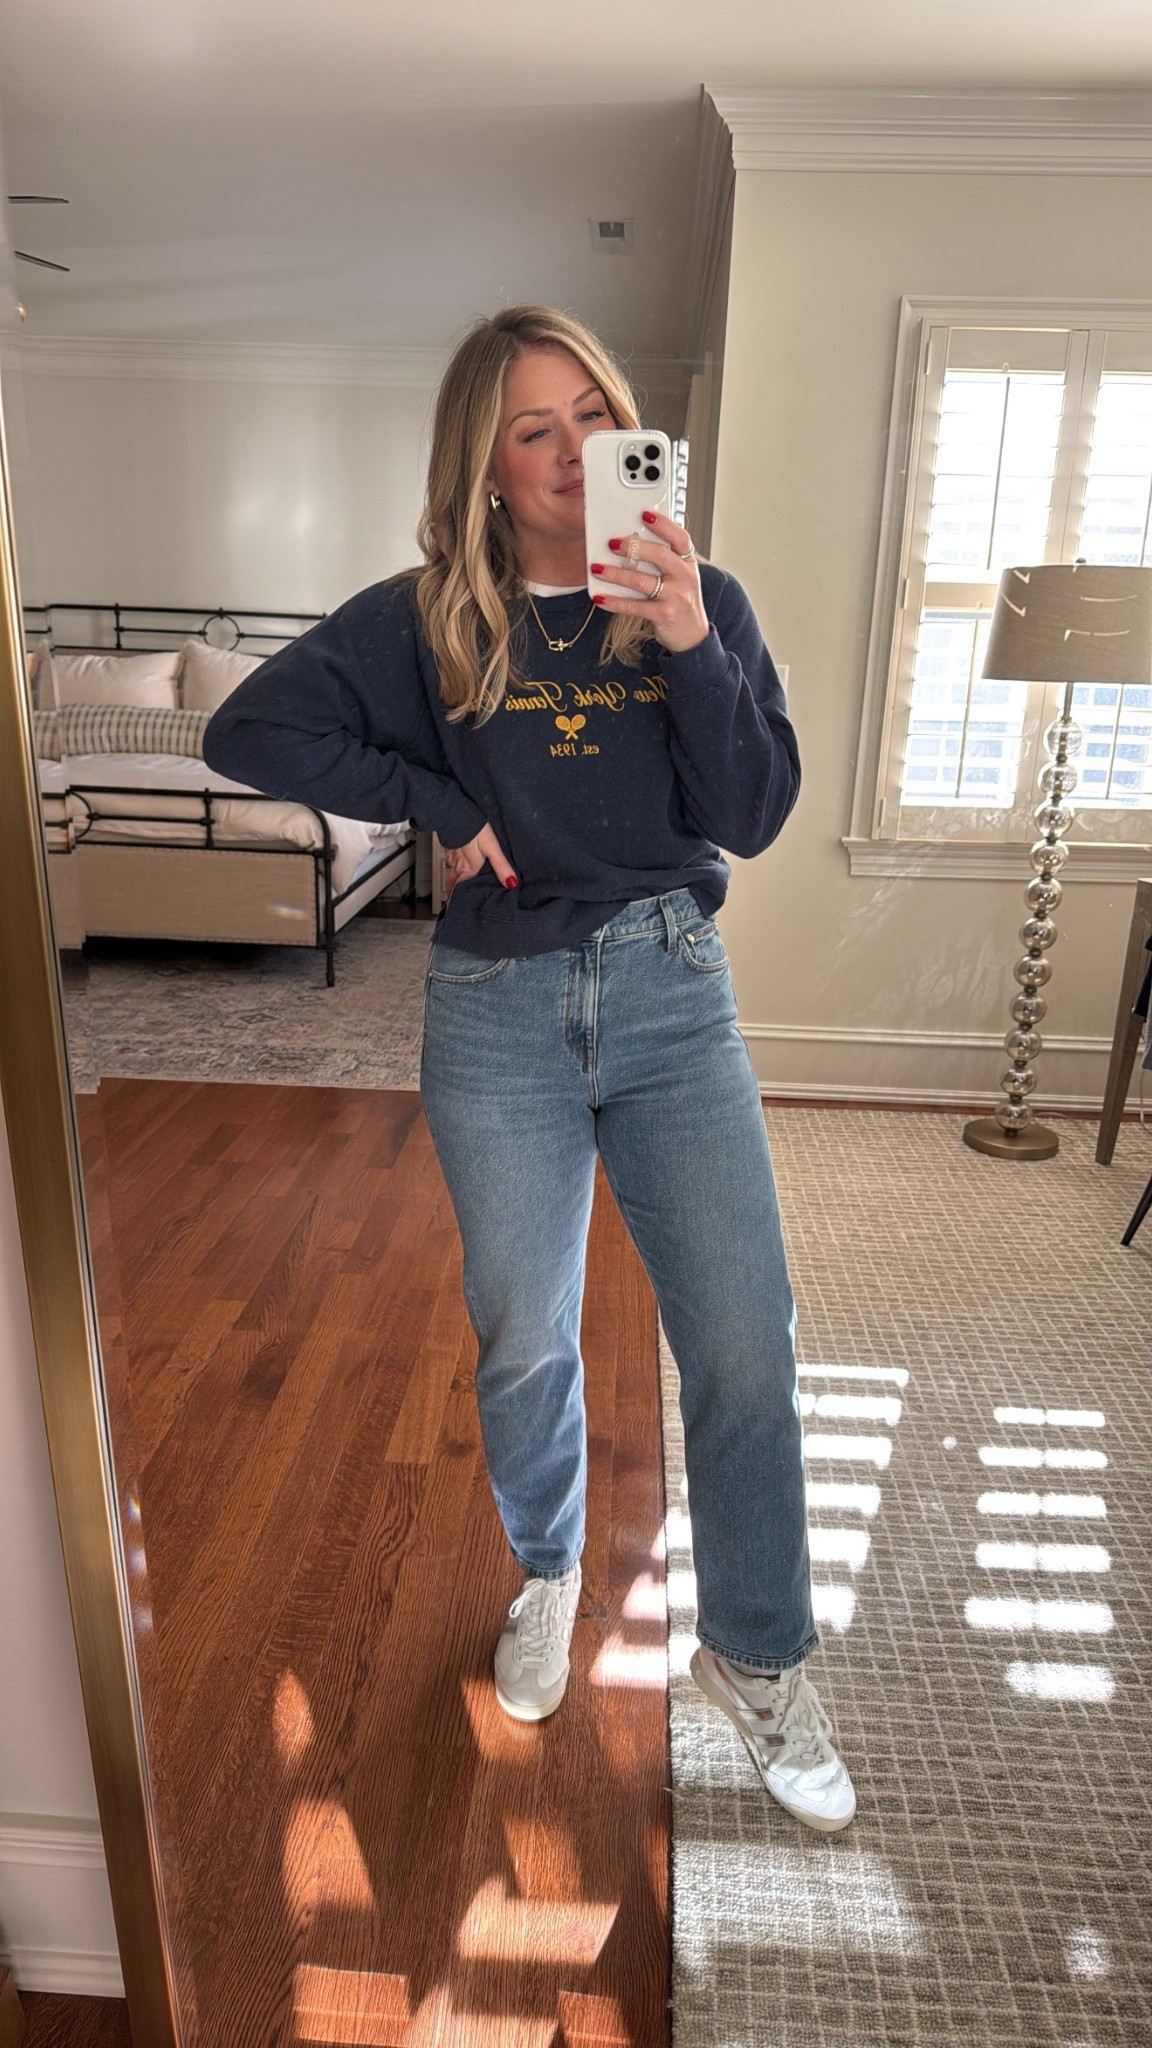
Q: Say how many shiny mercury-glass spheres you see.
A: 11